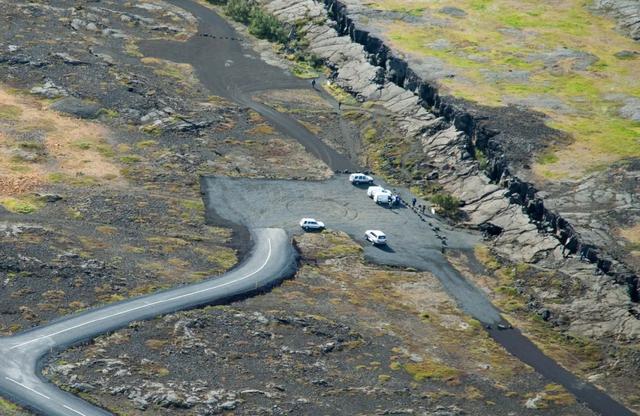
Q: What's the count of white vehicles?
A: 5